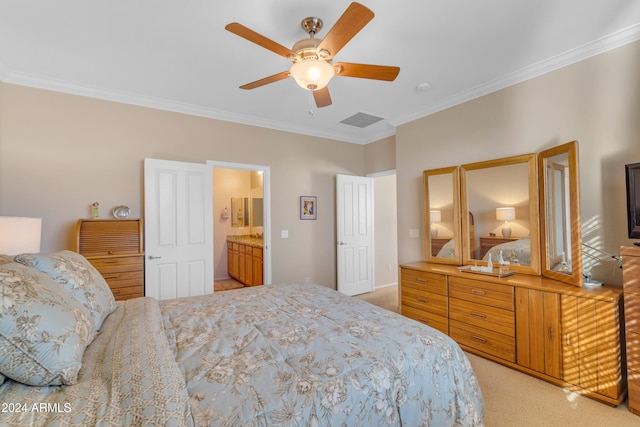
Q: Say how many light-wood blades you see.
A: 5